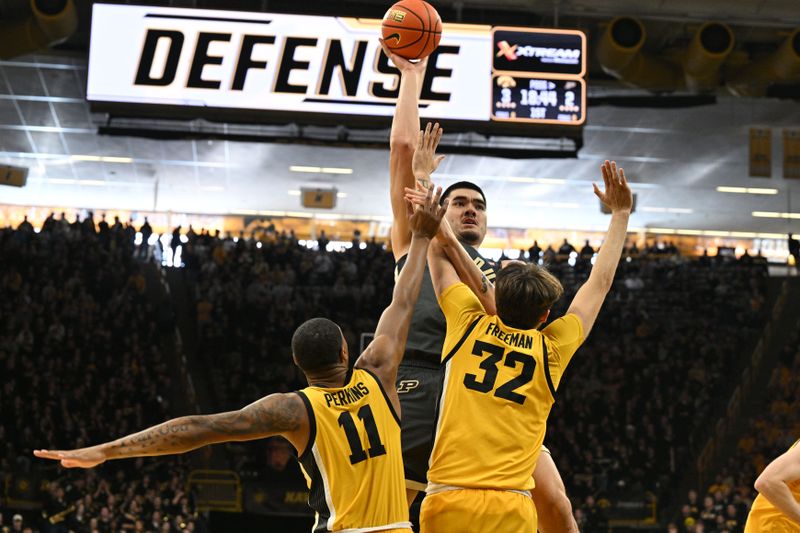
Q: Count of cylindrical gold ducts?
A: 4